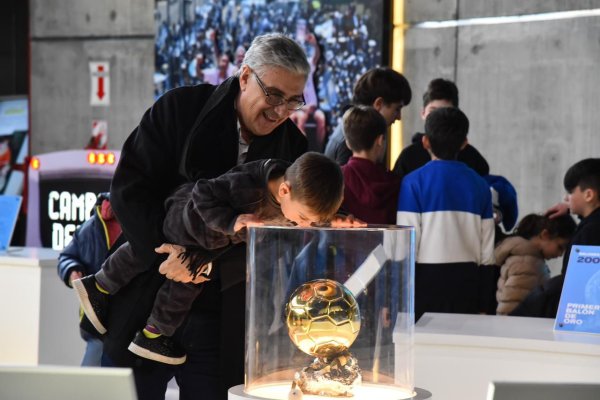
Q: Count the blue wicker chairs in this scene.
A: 0